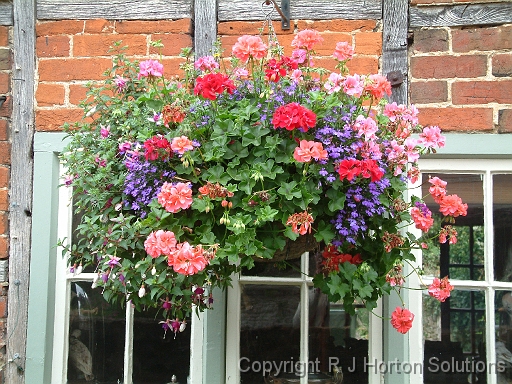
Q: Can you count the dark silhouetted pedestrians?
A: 0